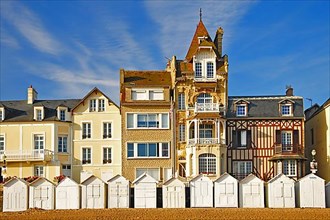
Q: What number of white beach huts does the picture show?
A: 12